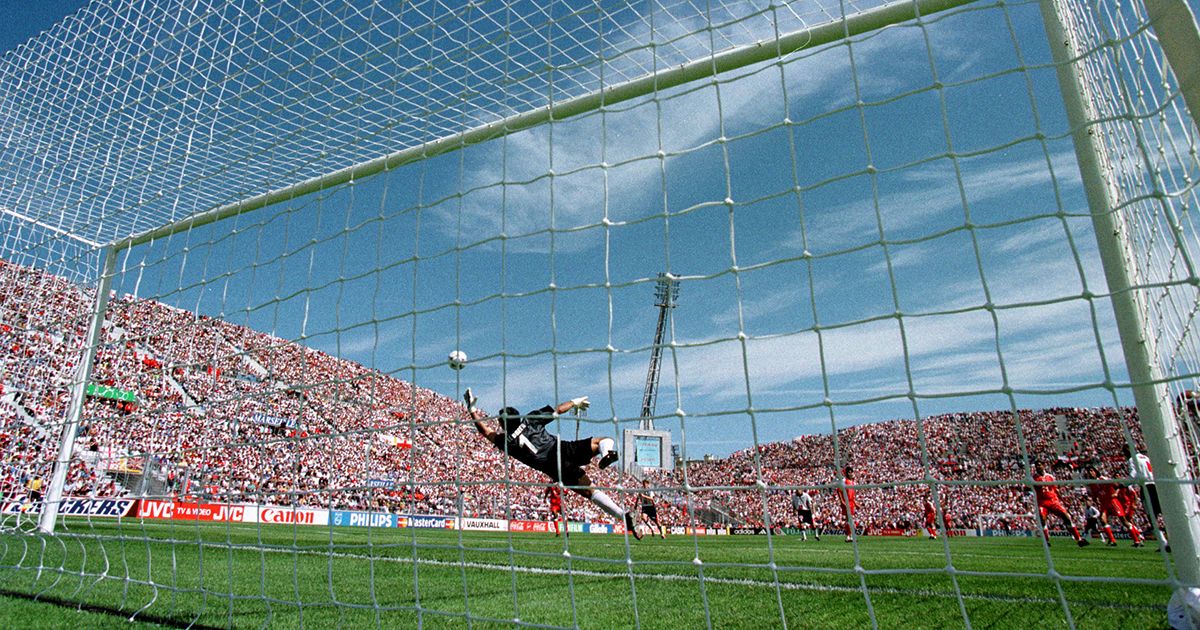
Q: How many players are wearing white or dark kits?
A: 5